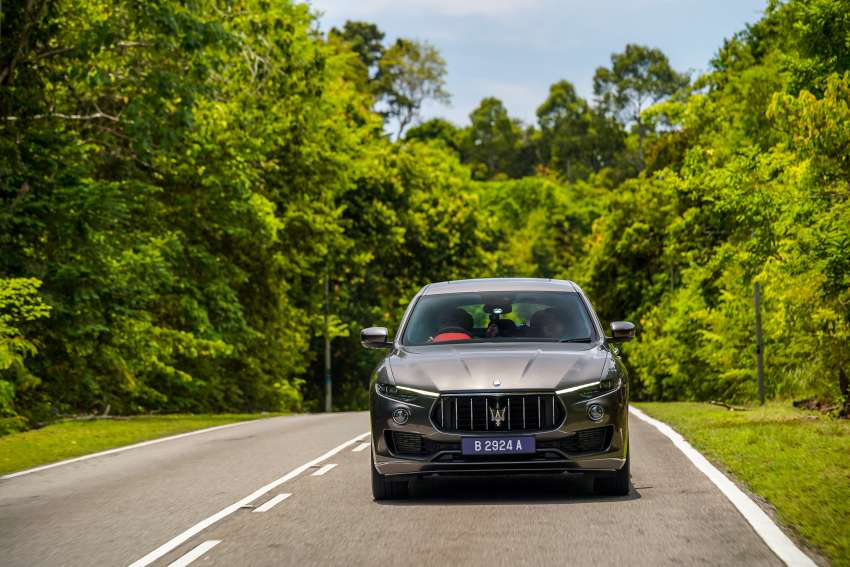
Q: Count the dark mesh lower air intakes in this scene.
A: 2